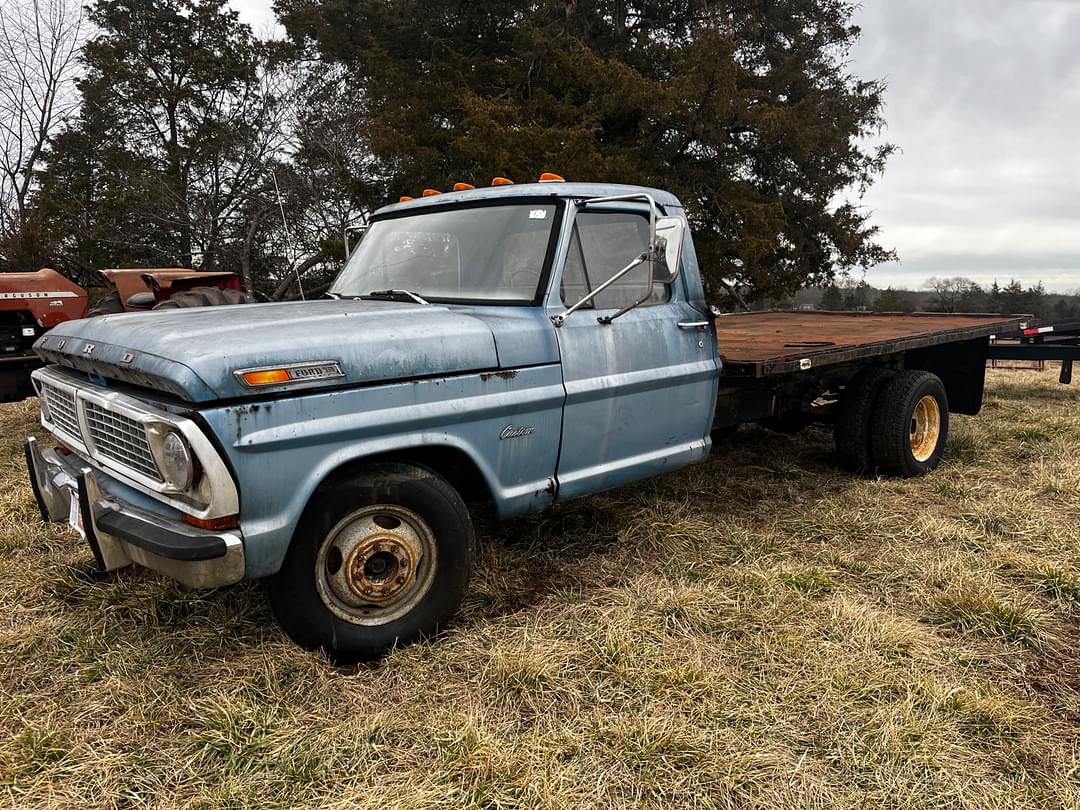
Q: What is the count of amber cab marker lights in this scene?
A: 5